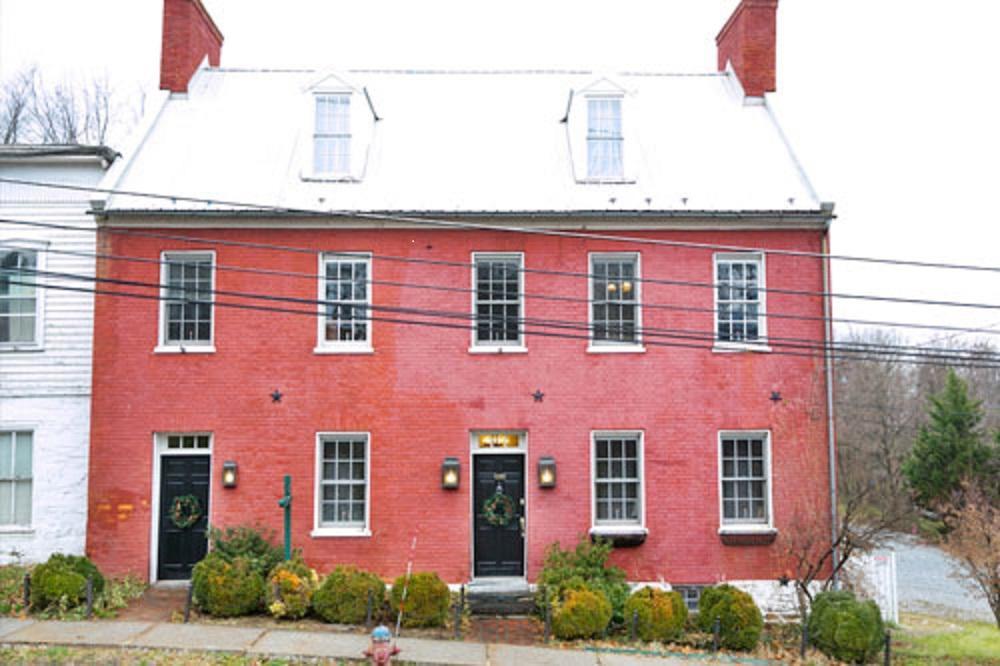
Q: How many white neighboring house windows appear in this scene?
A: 2